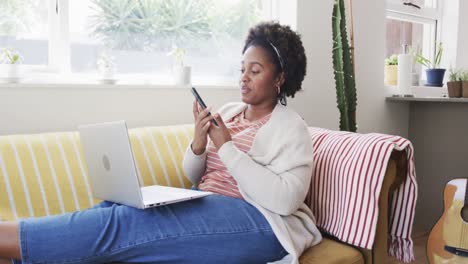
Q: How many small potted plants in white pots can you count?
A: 3